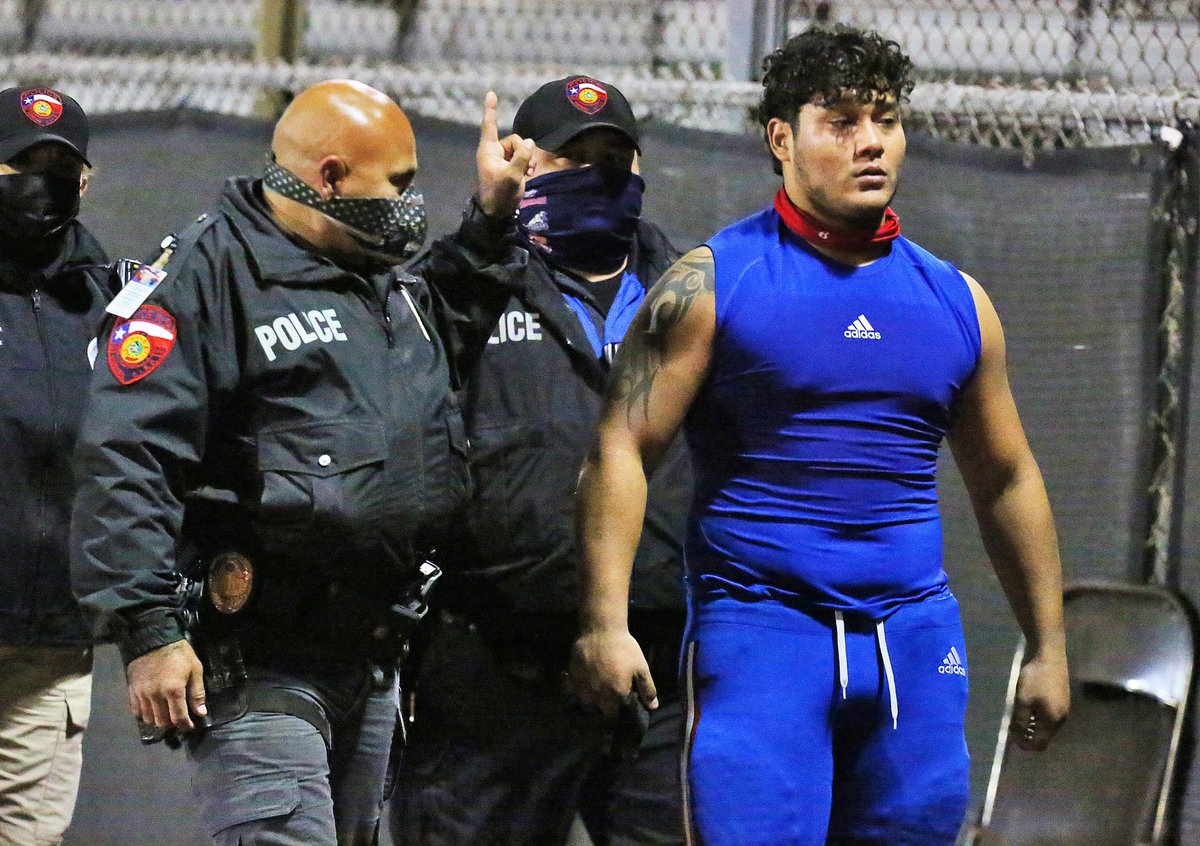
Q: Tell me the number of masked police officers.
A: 3